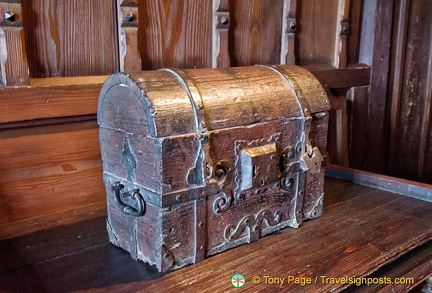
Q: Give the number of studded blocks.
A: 5